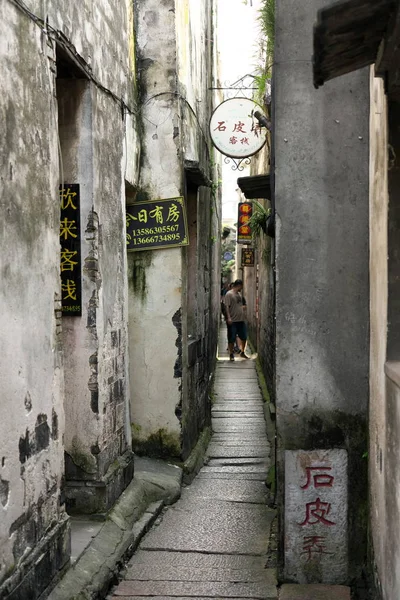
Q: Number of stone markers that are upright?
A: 1